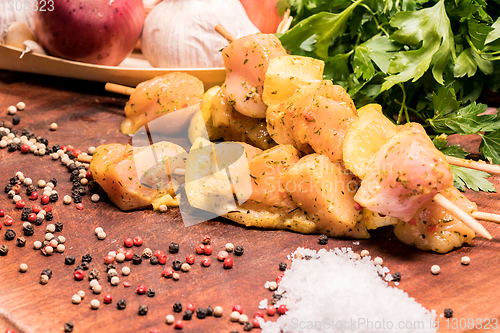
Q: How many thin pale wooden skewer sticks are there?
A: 3